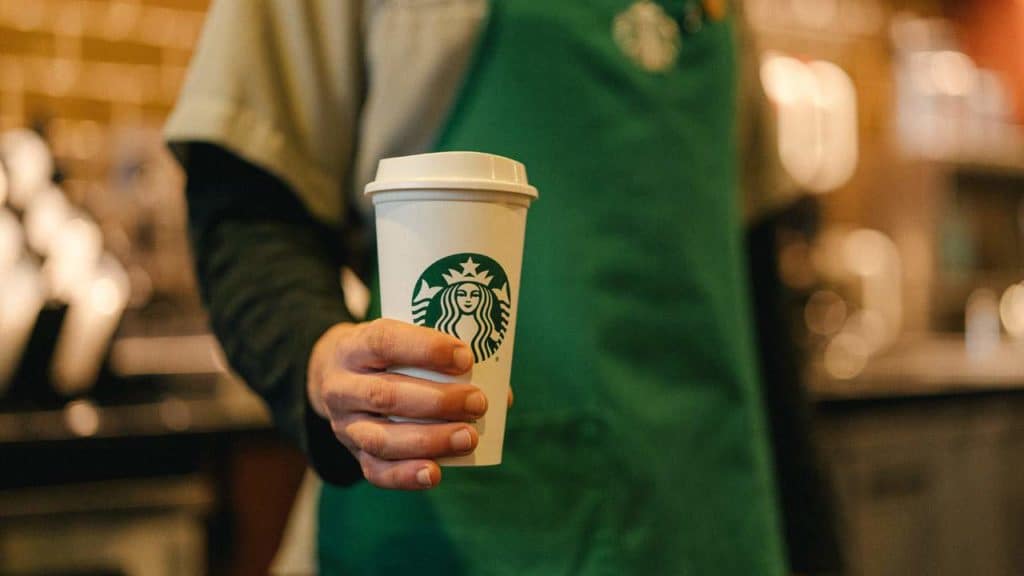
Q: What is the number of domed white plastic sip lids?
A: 1